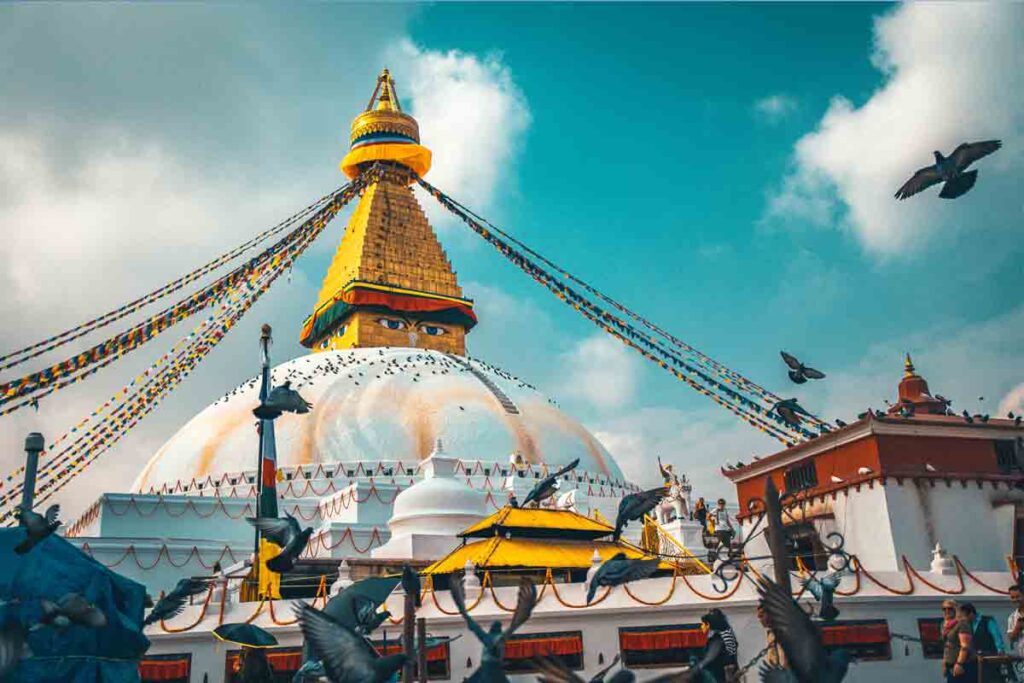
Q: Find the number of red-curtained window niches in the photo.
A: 7